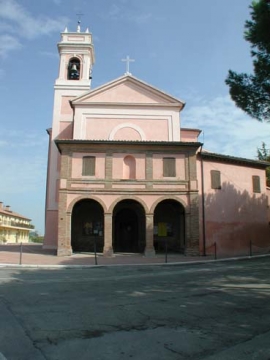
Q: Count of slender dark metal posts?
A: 5